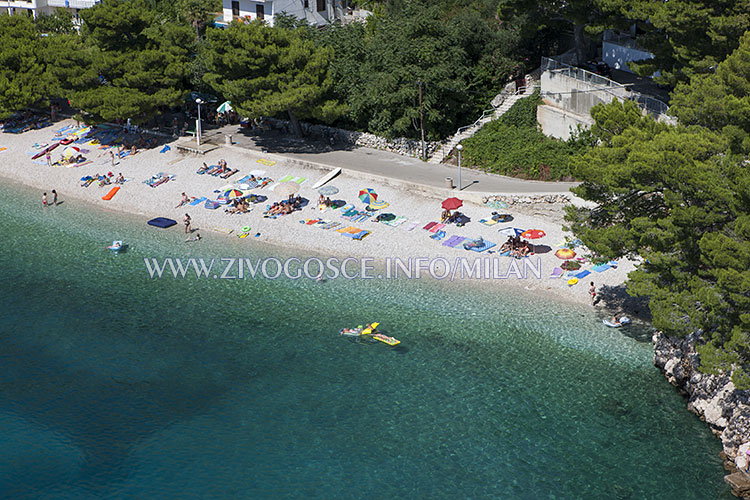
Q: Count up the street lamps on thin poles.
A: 2